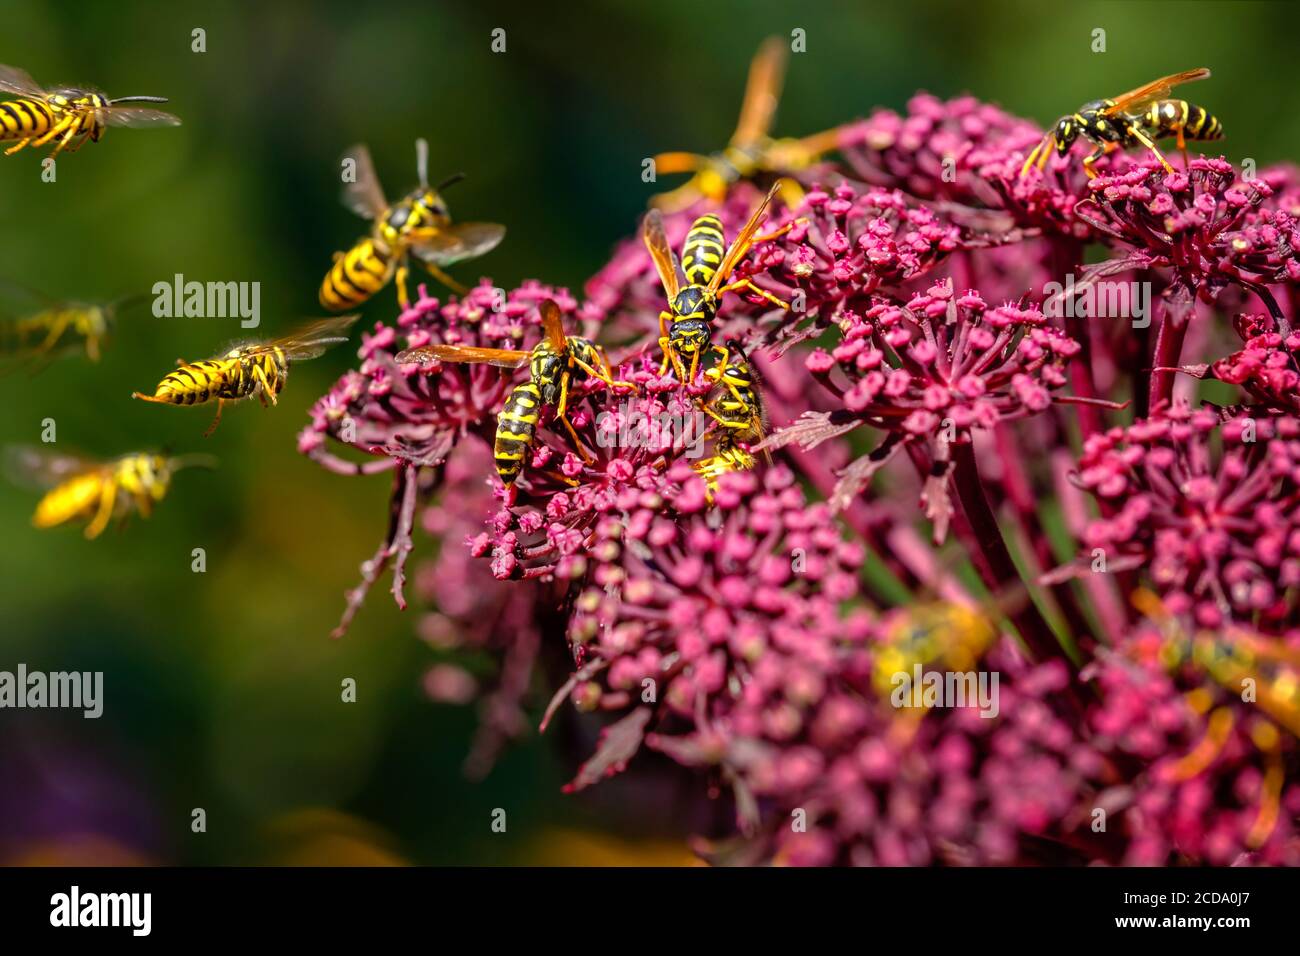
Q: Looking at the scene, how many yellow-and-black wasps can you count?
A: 12